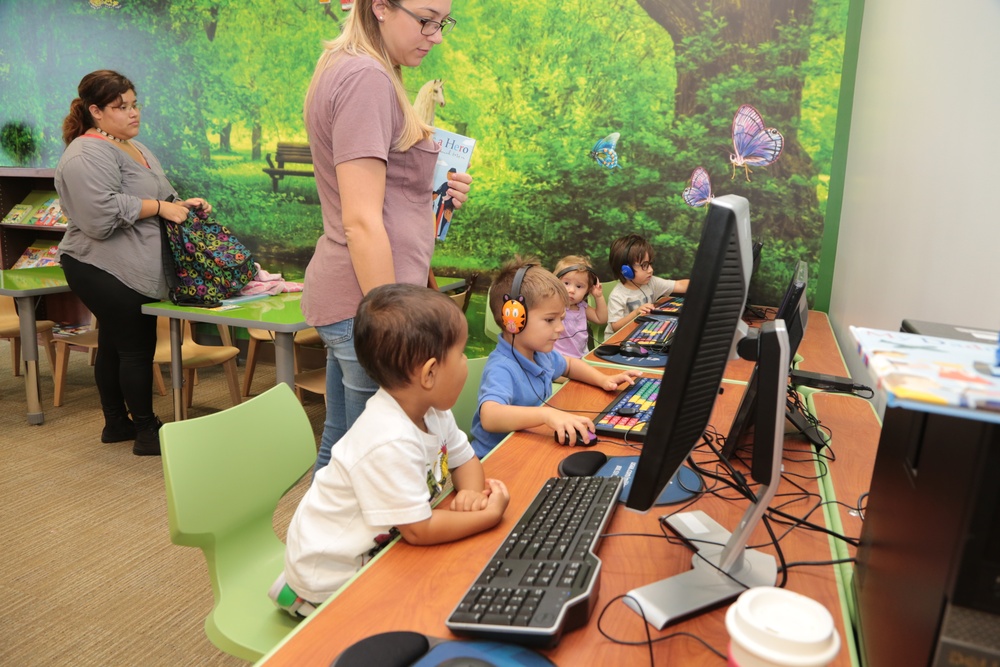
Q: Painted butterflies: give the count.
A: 3